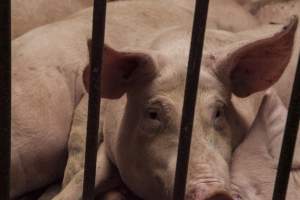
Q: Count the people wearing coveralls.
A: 0